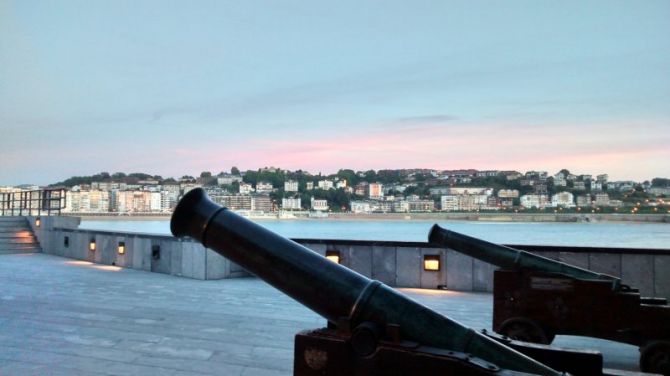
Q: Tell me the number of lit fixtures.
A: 5